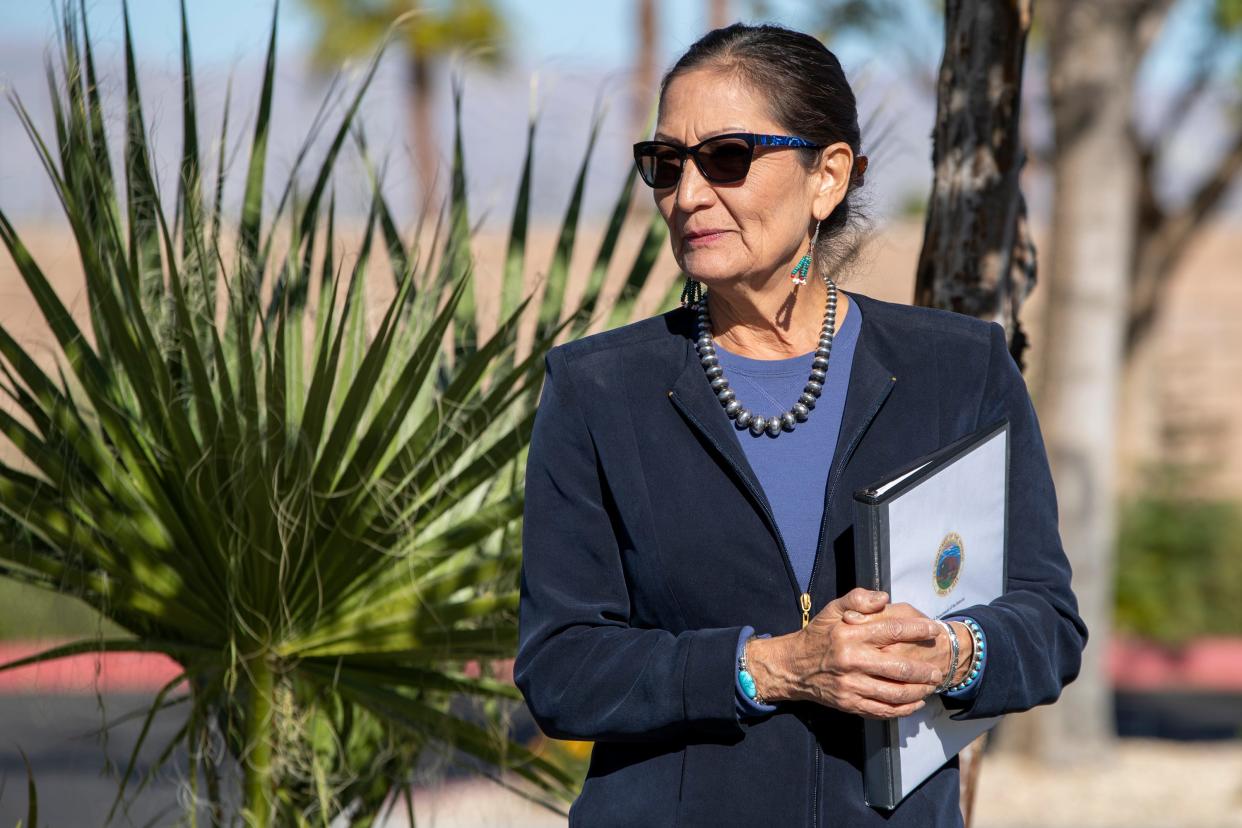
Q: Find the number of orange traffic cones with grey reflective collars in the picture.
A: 0